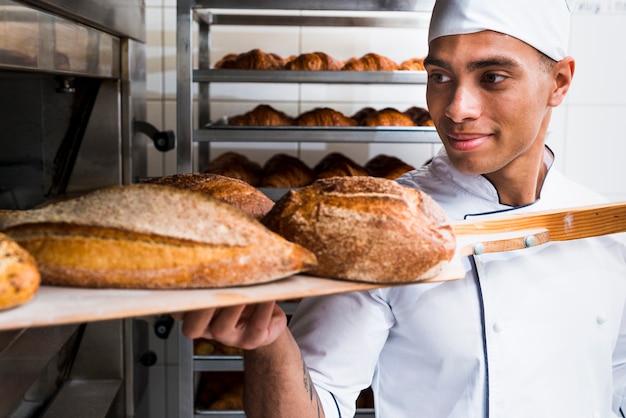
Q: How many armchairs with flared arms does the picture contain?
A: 0